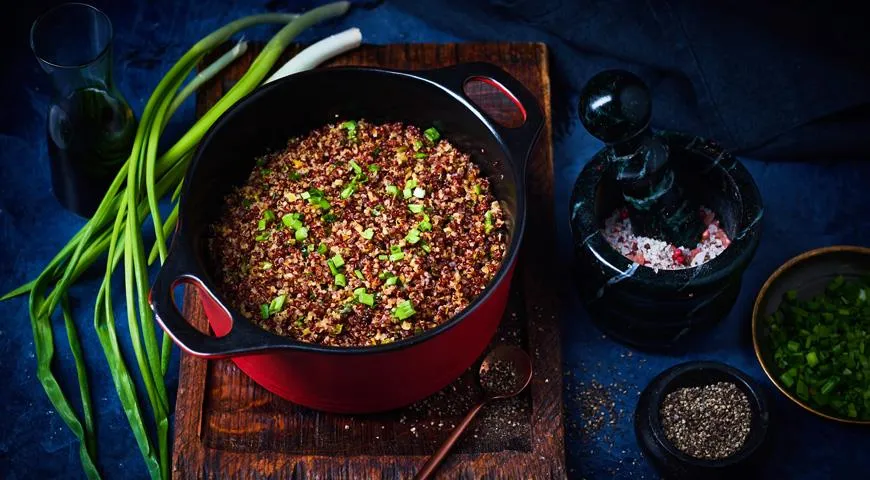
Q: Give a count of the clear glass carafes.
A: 1